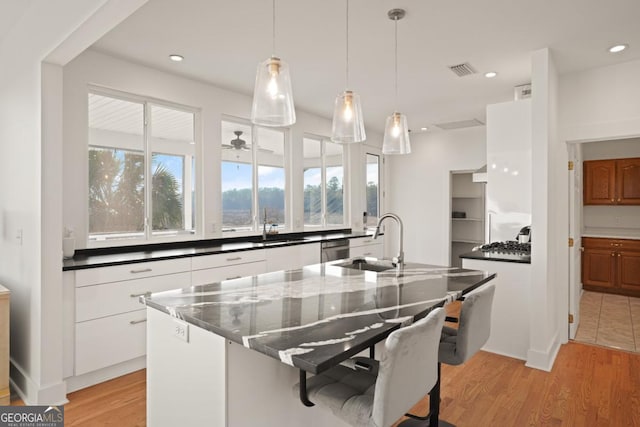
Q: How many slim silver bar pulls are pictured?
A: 7